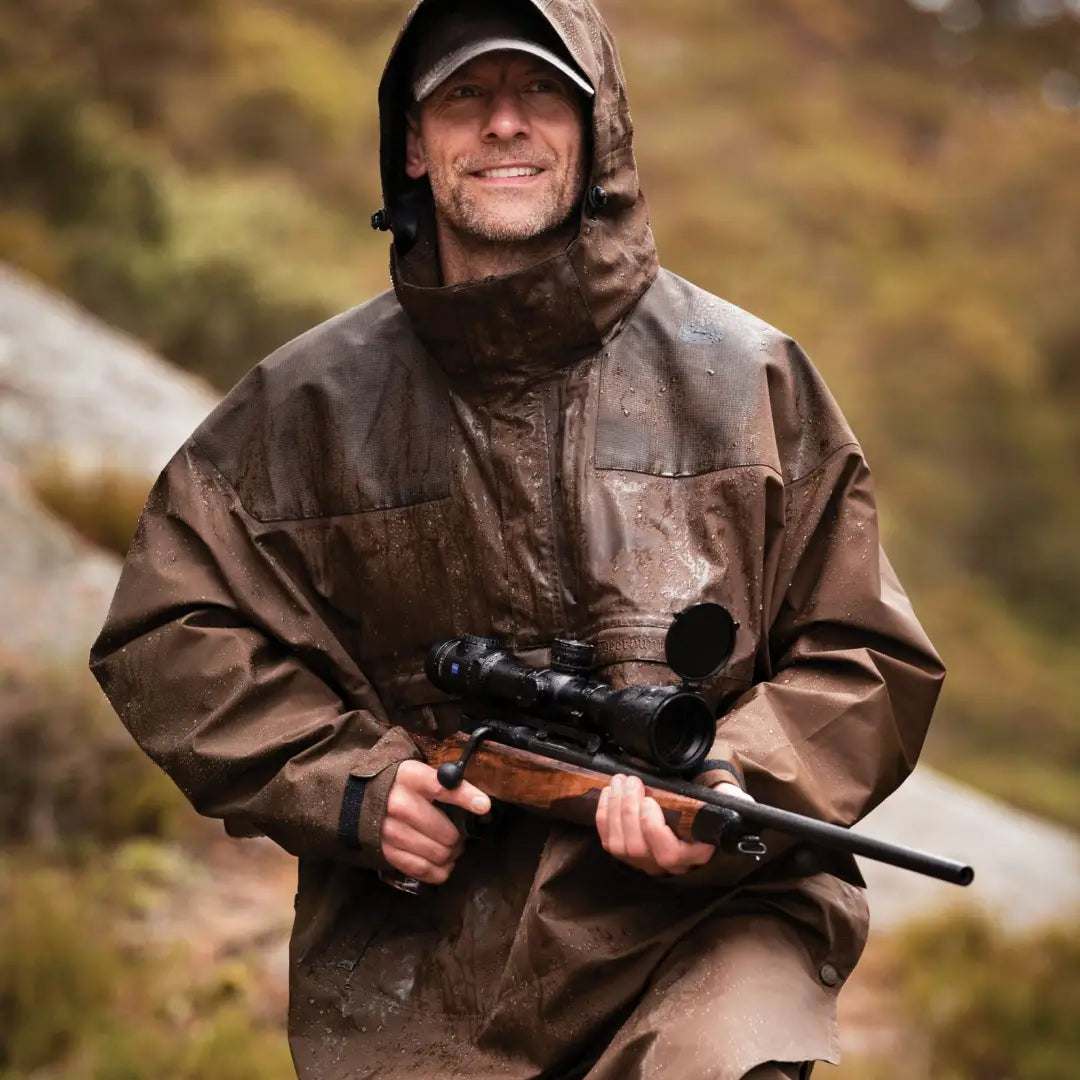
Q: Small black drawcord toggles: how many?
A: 2